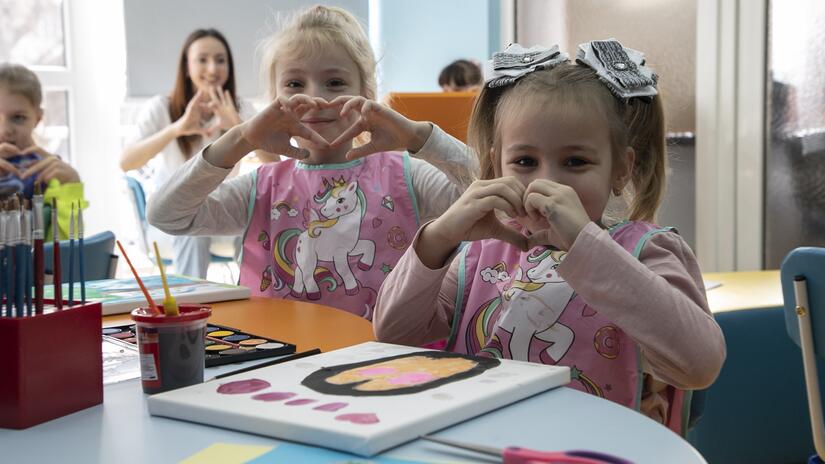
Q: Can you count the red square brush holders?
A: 1